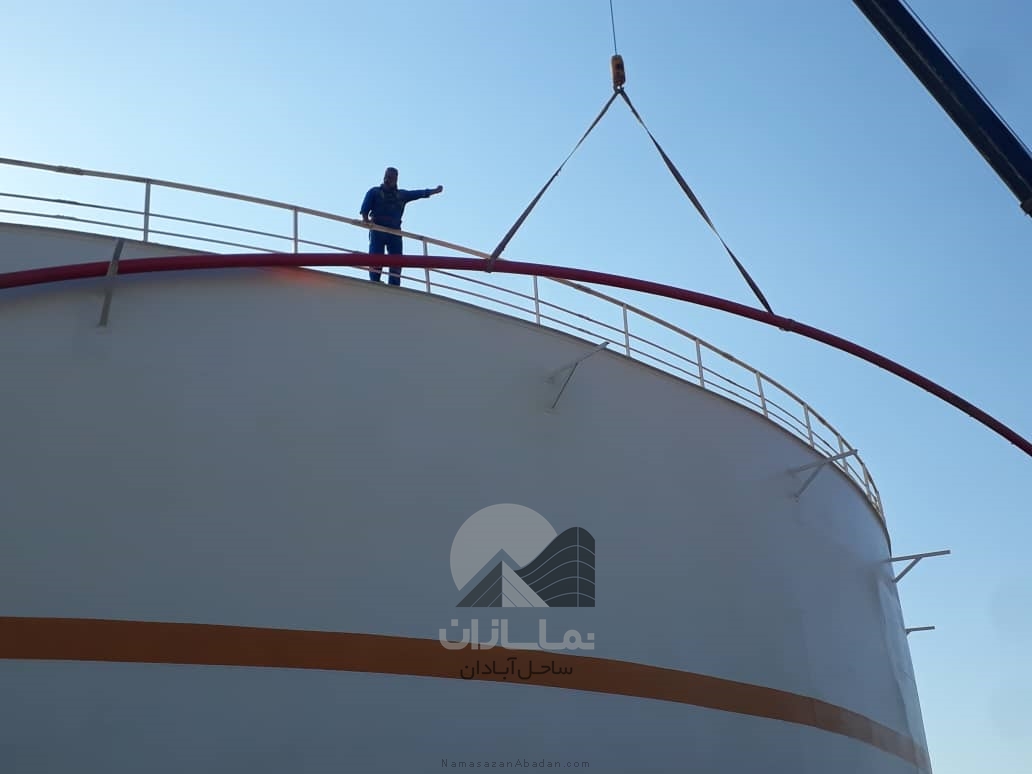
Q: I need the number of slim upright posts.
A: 11